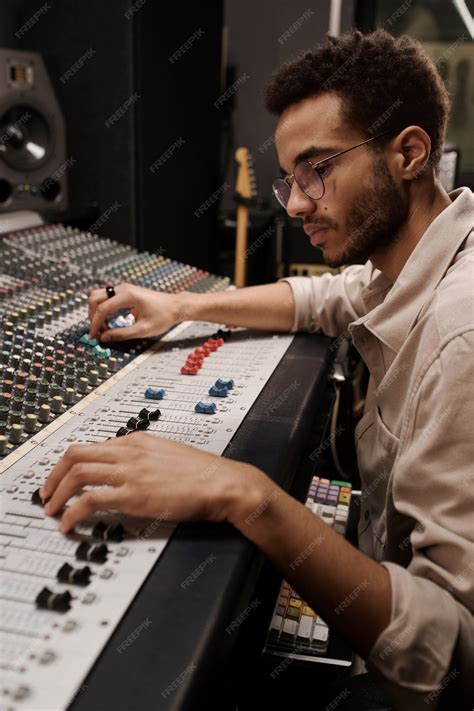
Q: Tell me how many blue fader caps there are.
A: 4